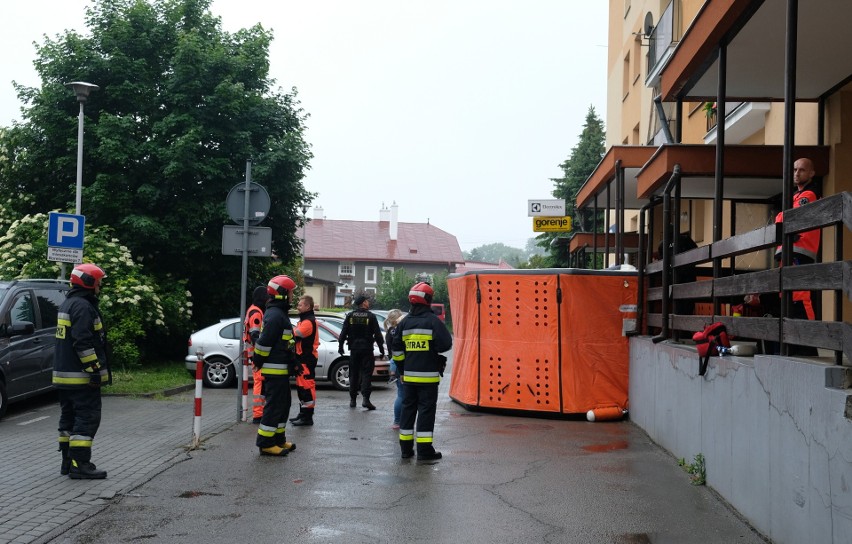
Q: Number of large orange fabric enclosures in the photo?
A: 1